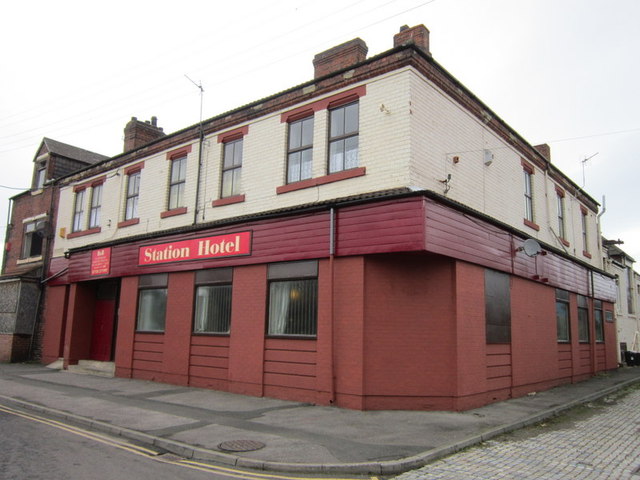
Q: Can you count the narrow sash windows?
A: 10